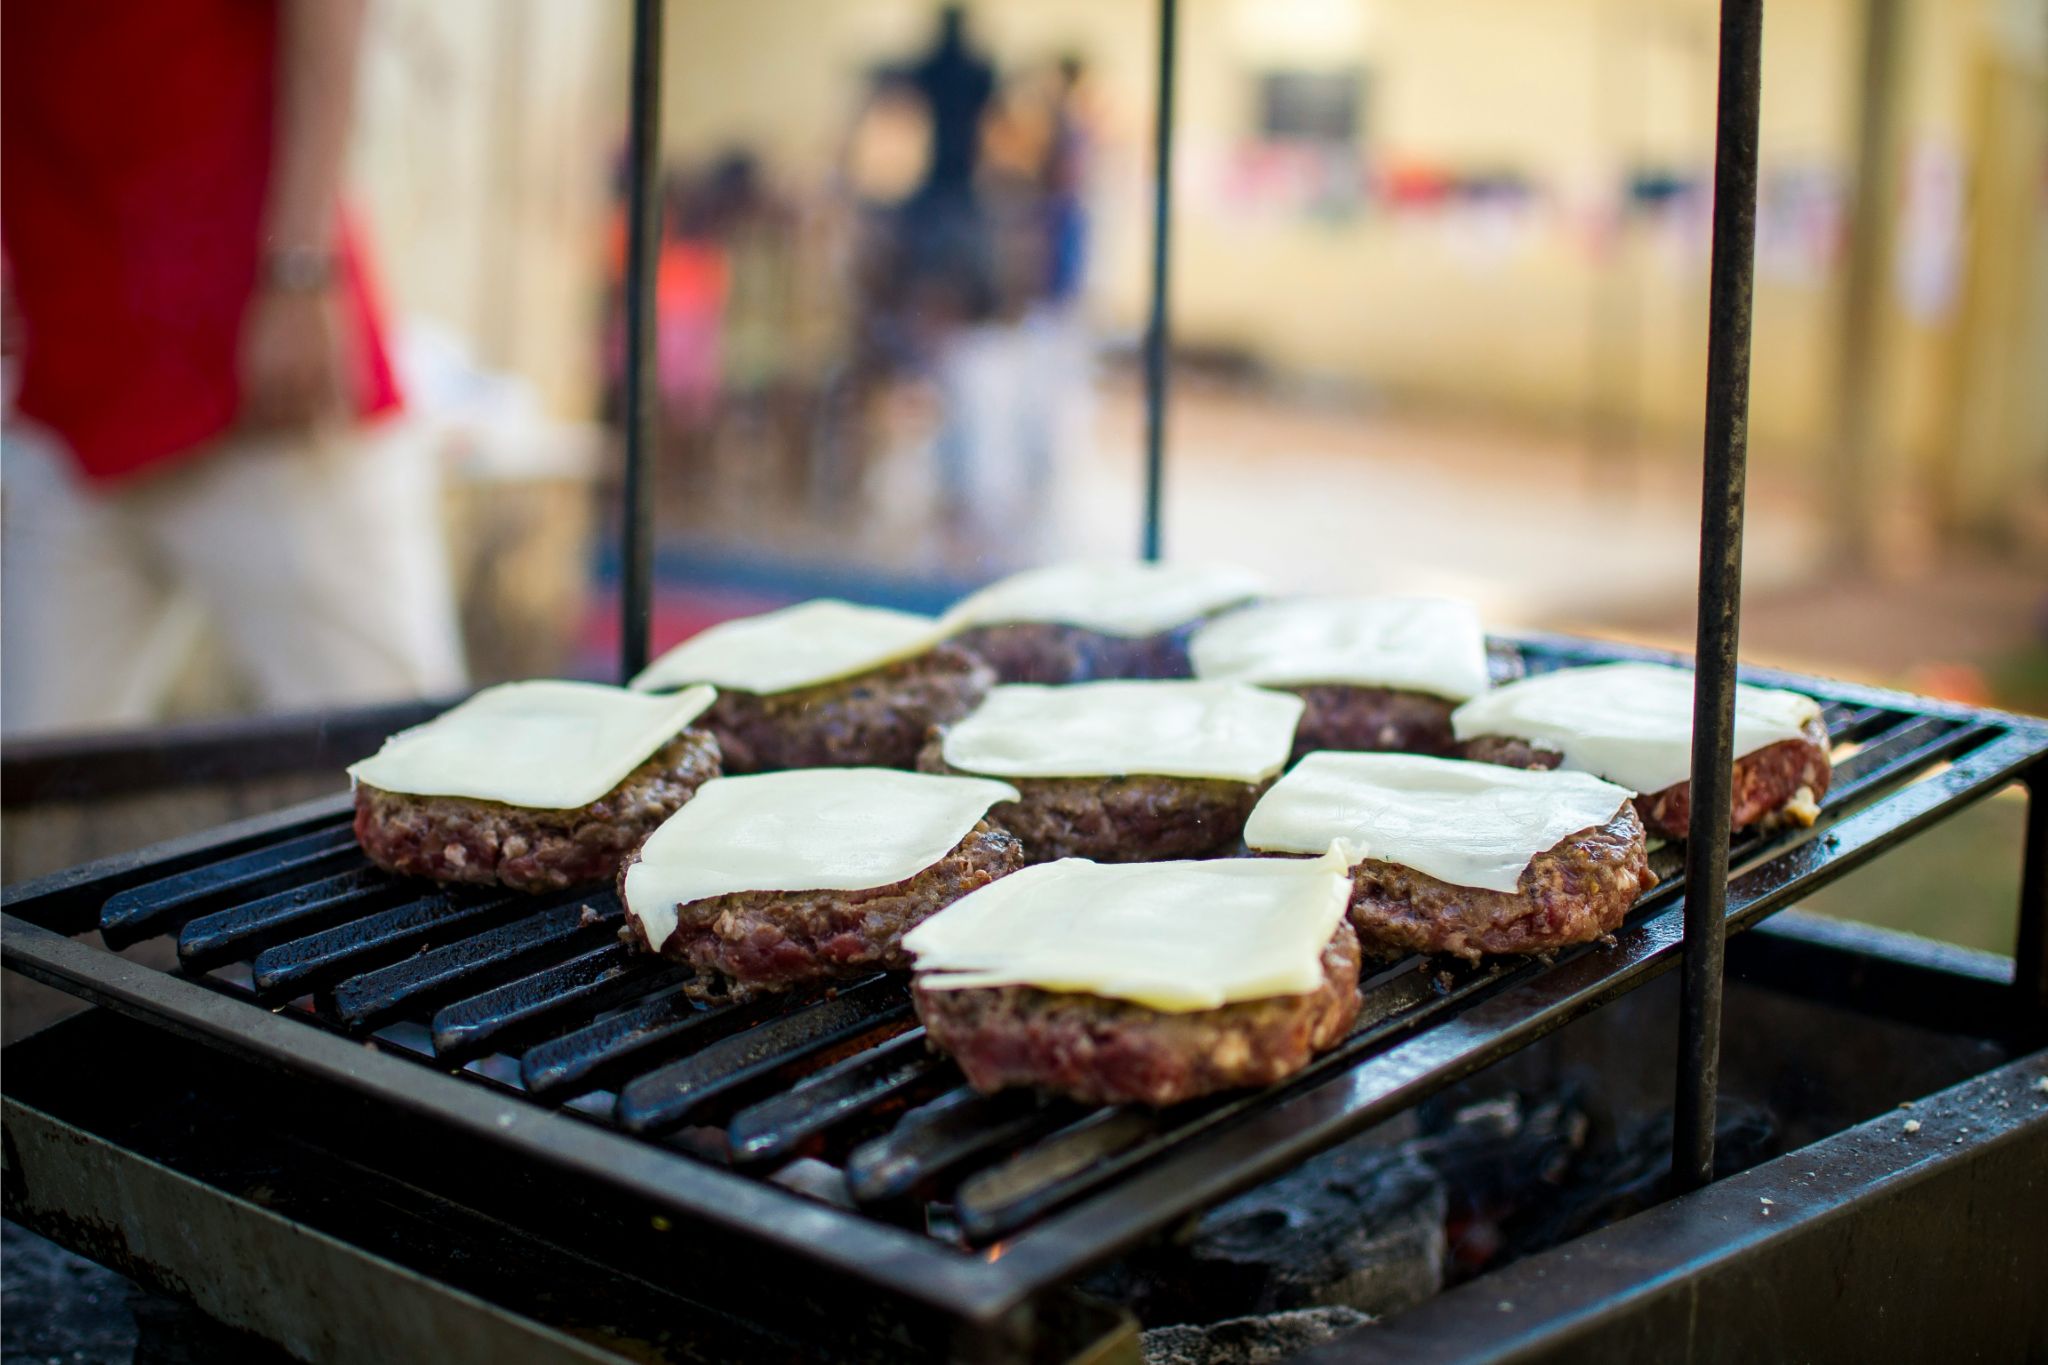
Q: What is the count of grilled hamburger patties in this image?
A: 9